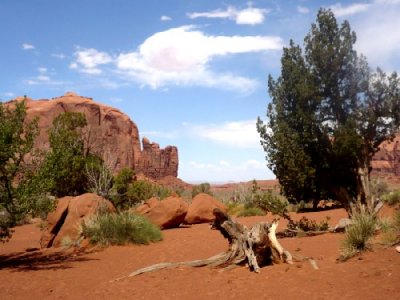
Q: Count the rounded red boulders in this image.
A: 3